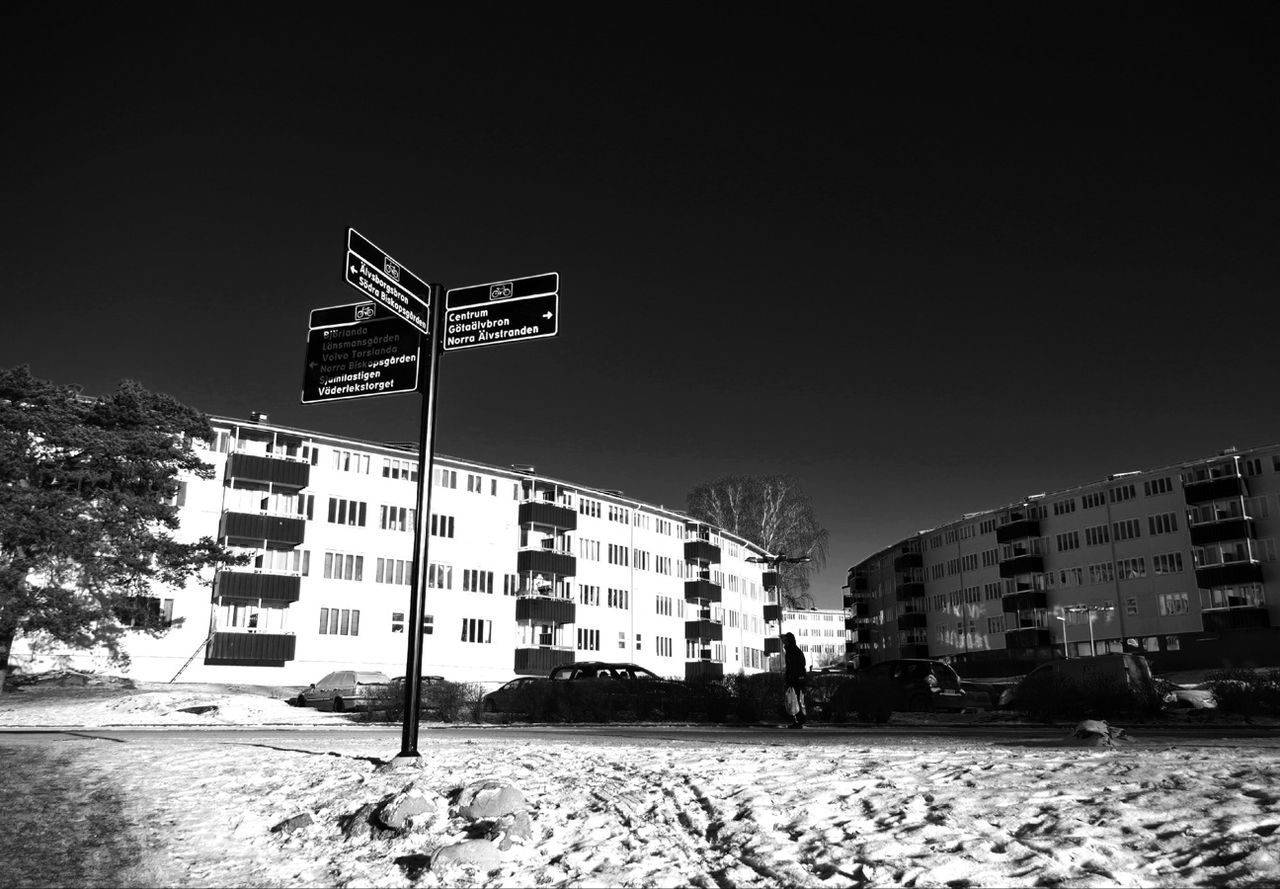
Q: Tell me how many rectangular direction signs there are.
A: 3